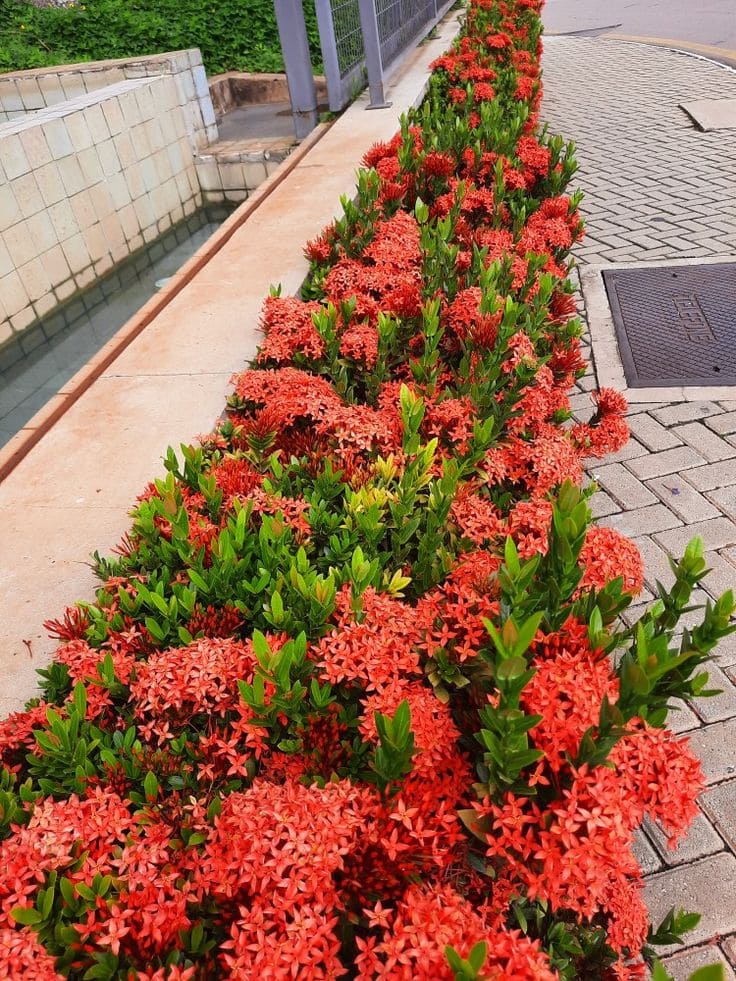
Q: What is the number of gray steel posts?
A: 3